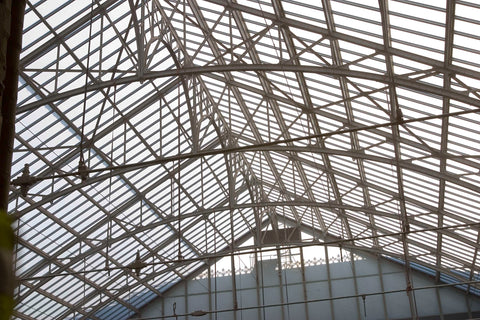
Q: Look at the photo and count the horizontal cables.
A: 3